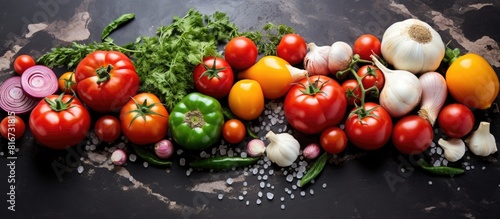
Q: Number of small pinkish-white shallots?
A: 4